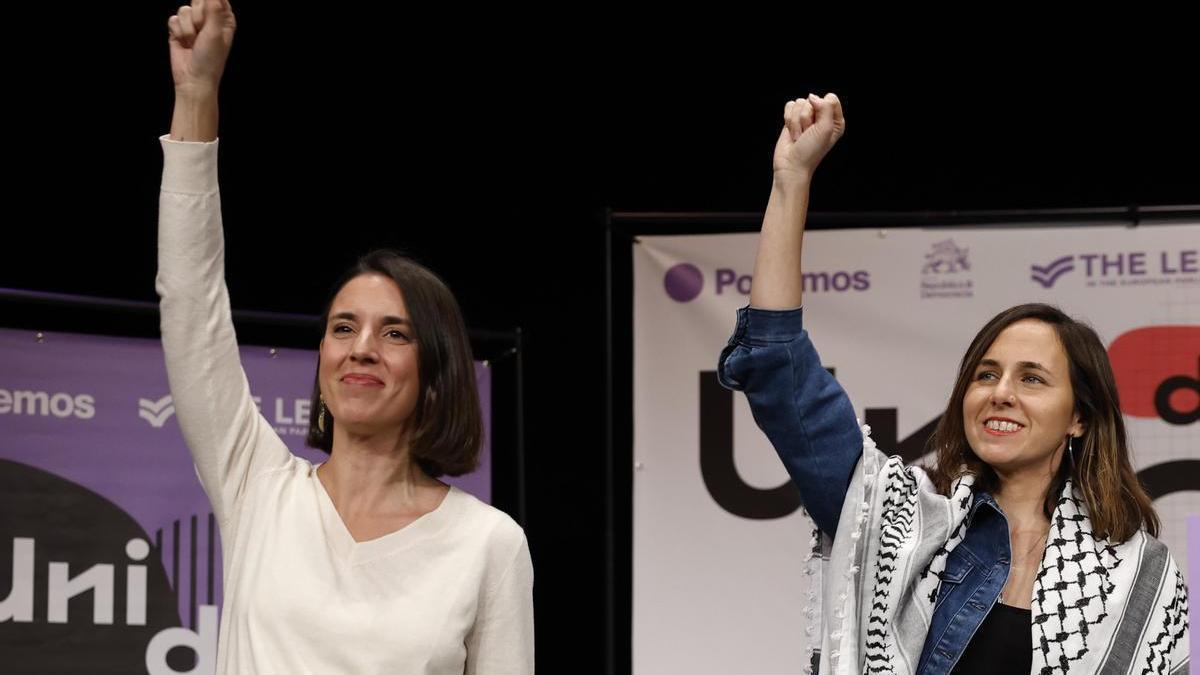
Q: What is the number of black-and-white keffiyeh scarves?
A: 1